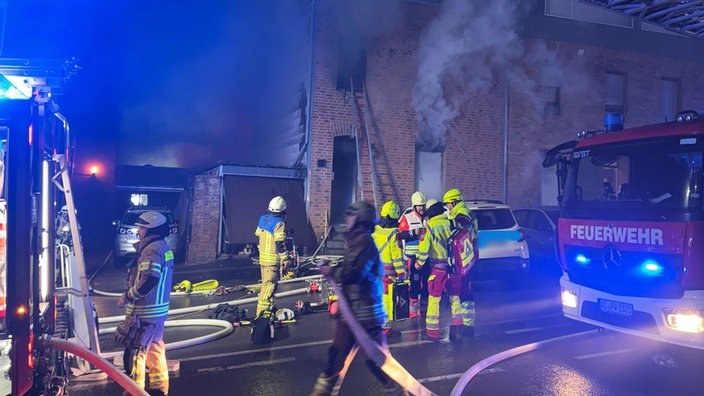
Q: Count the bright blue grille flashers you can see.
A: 2